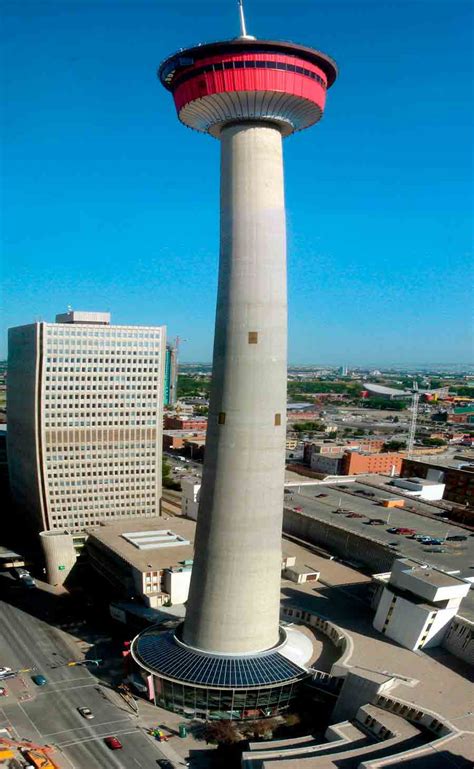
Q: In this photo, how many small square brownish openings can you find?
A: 3